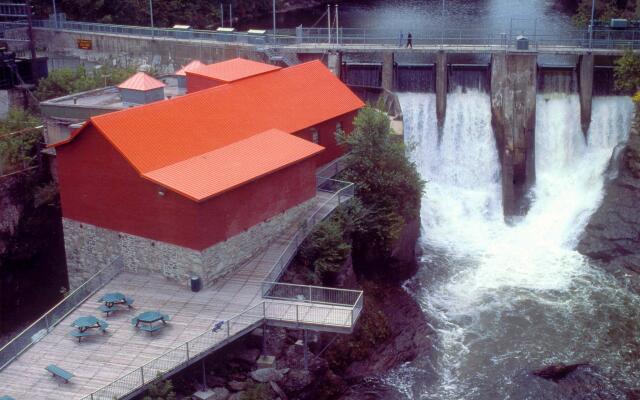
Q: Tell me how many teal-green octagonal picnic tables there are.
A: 3